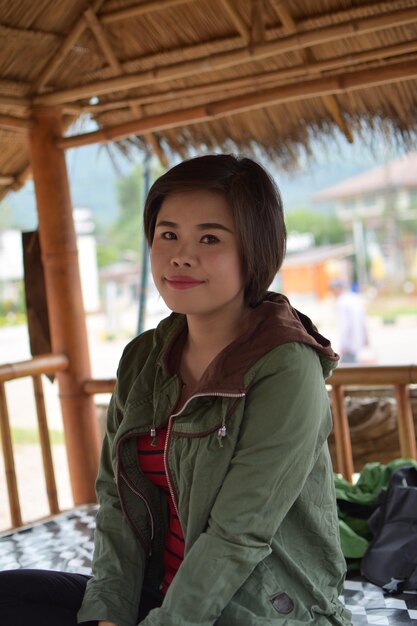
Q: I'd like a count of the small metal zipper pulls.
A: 2